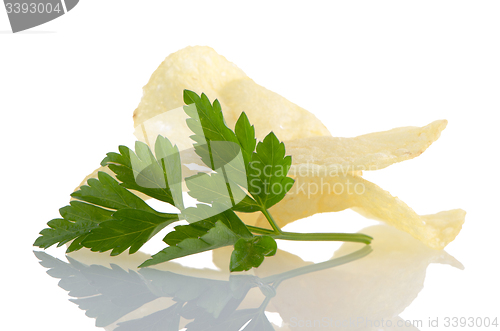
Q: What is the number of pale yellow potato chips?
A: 3